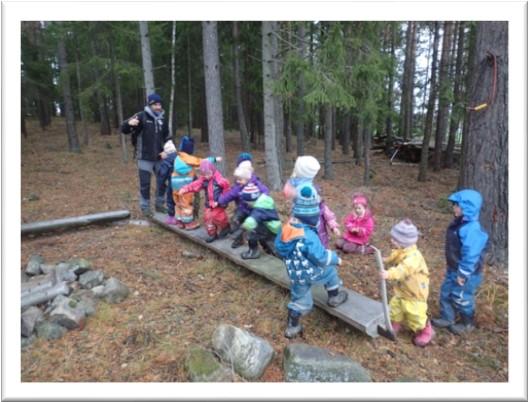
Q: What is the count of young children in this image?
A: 11